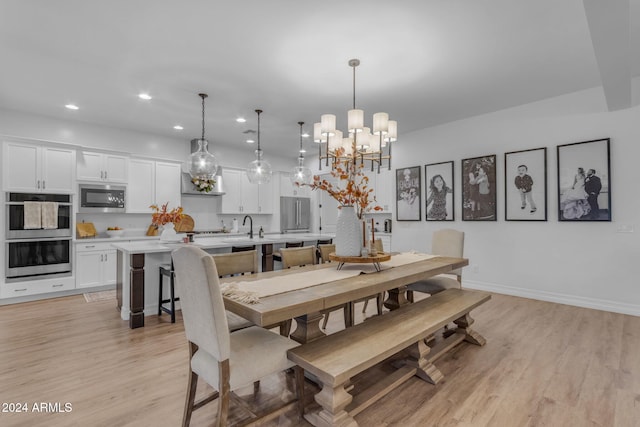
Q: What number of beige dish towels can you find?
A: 2